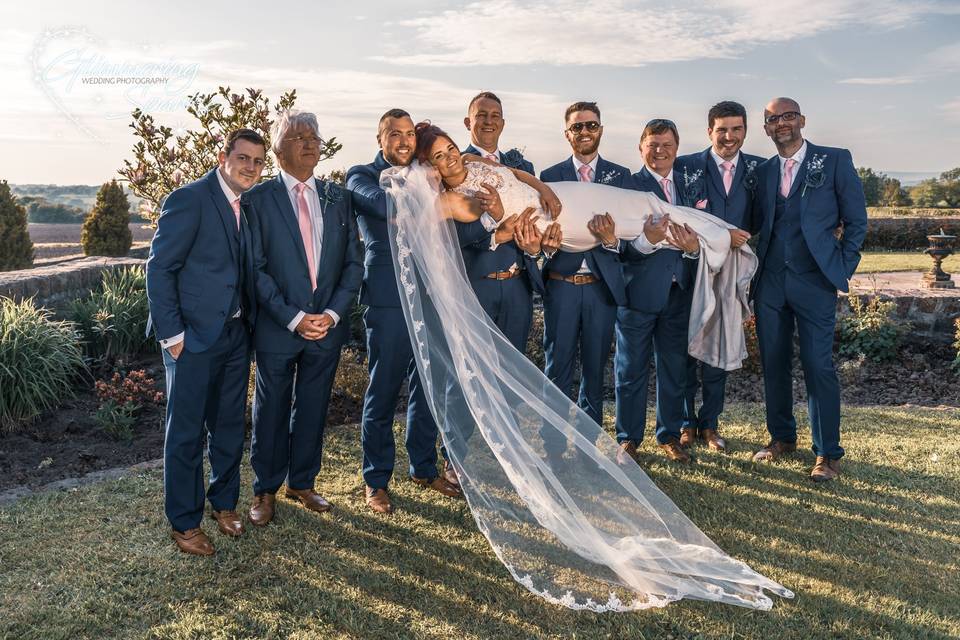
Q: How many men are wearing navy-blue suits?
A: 8